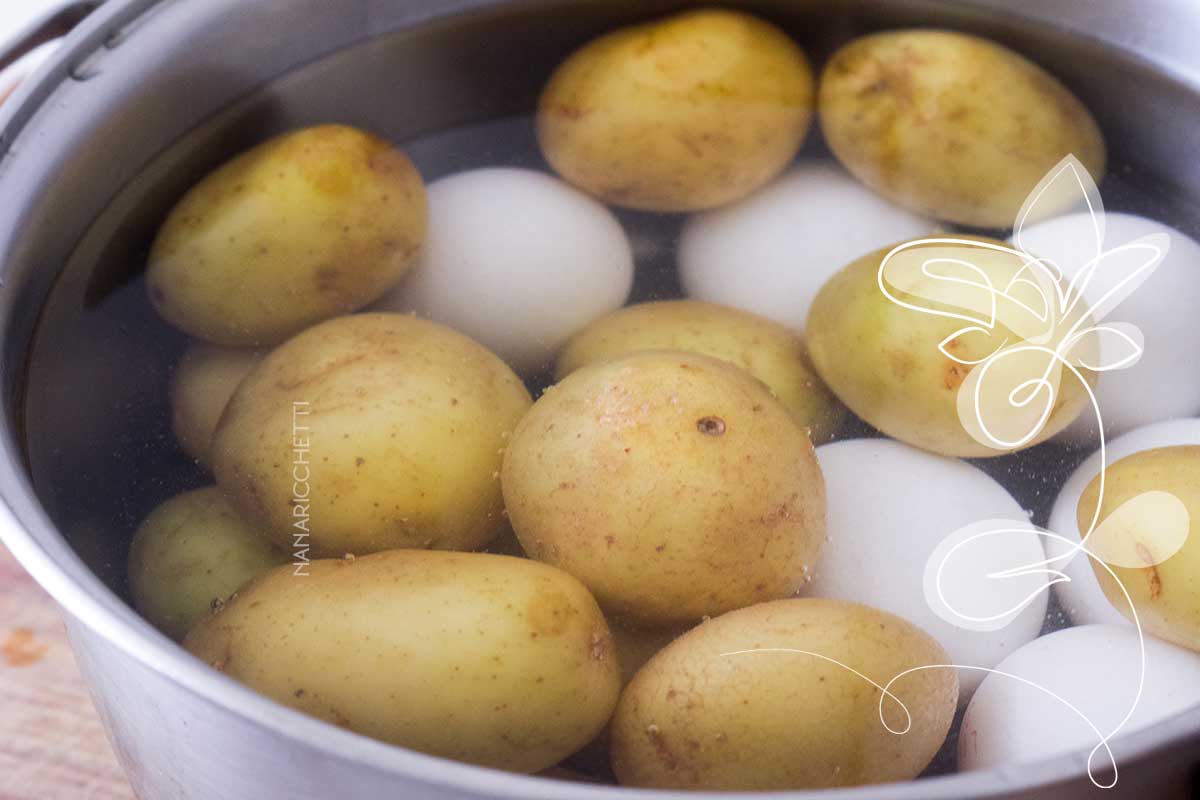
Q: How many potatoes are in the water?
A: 12